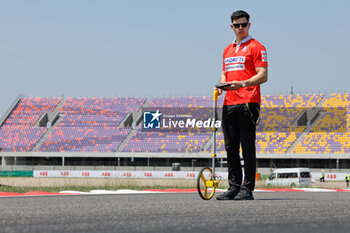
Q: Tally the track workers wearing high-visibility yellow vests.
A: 2